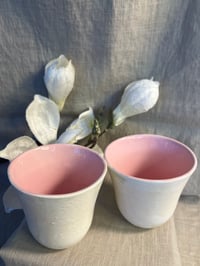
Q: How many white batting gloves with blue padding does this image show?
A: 0